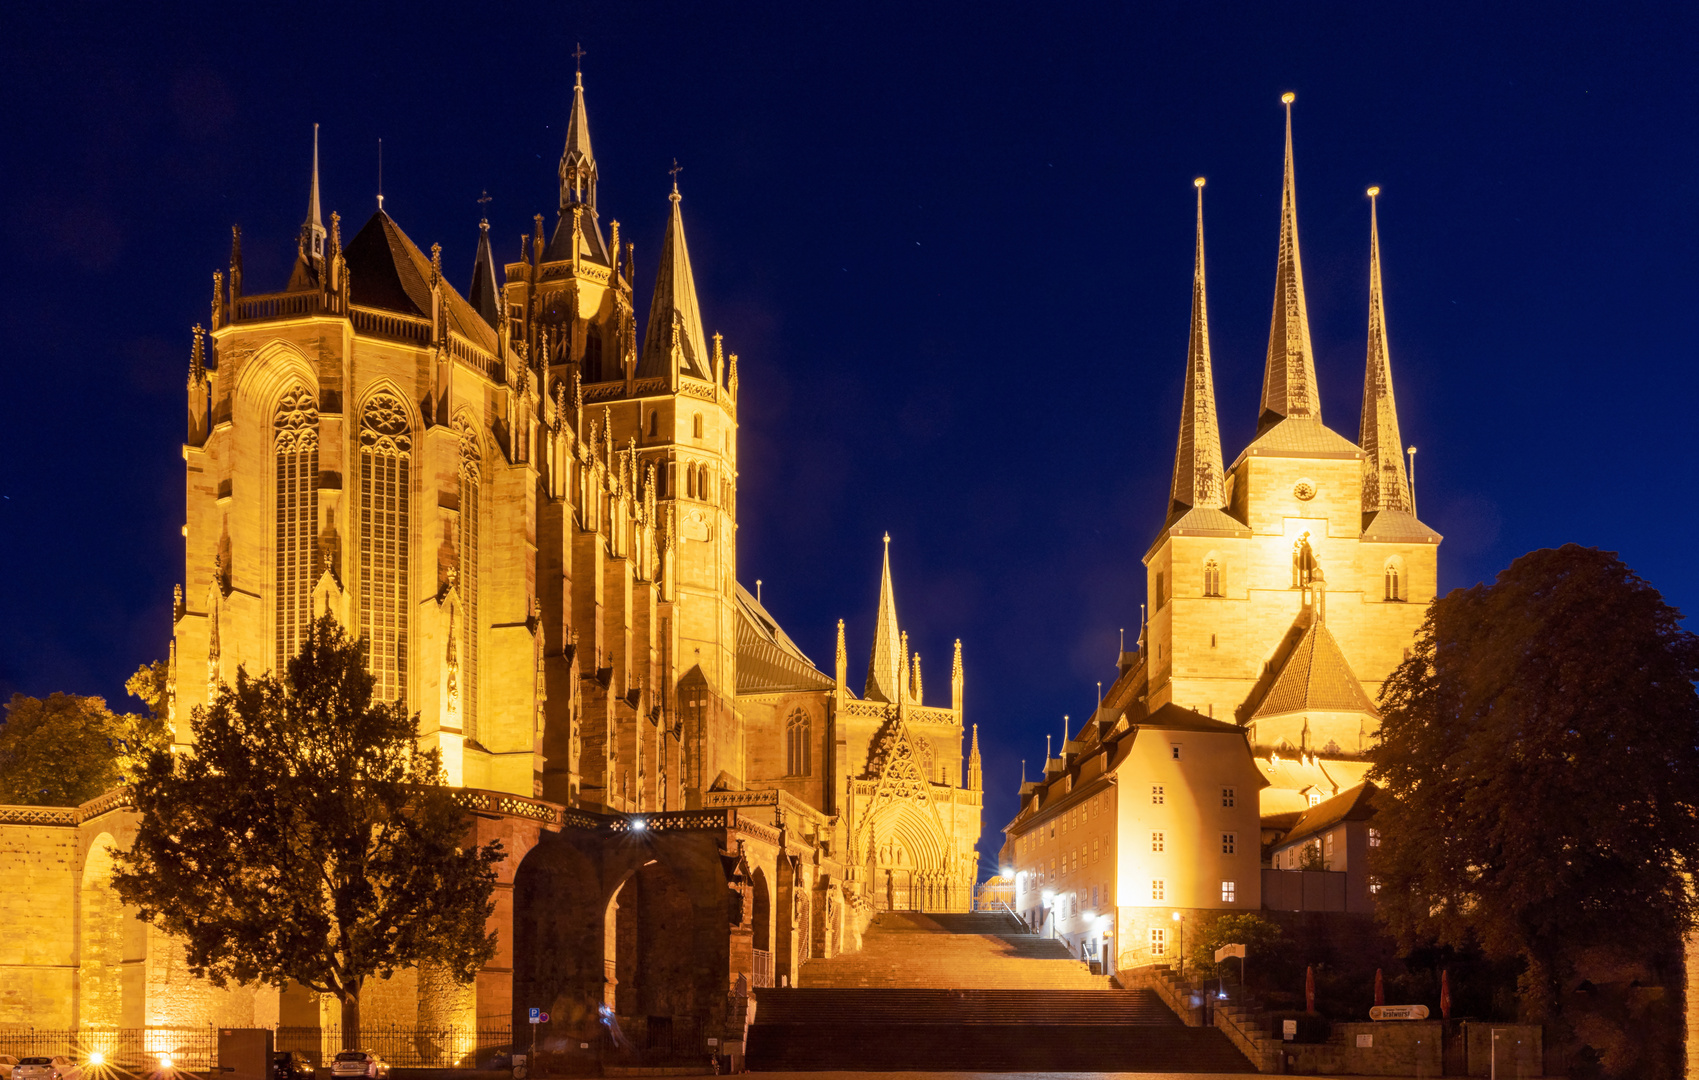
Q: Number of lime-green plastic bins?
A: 0